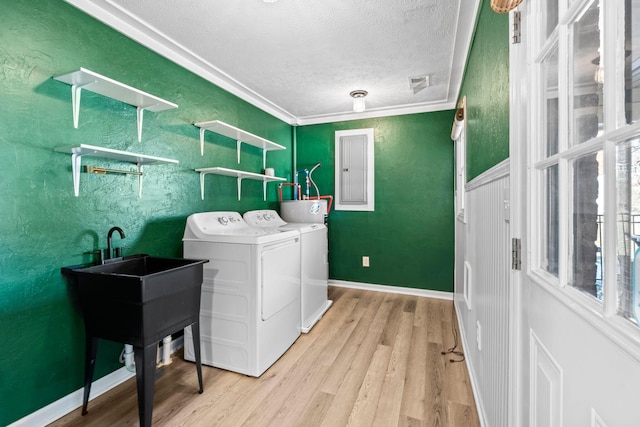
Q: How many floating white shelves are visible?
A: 4